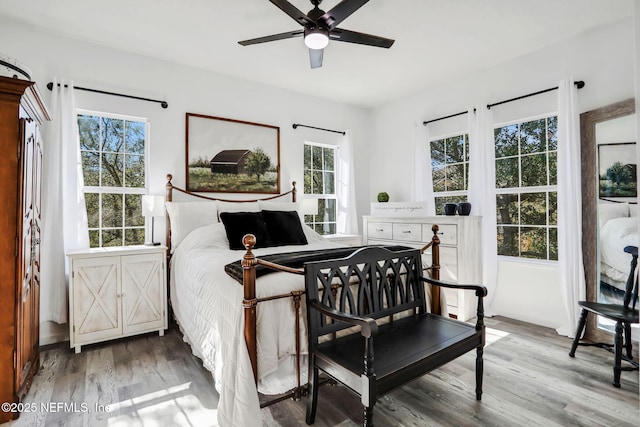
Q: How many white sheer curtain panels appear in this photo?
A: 5